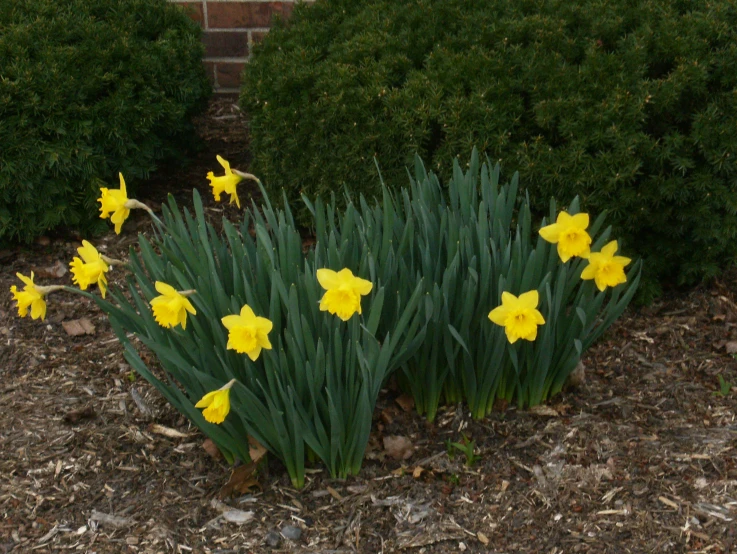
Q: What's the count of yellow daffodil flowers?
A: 11